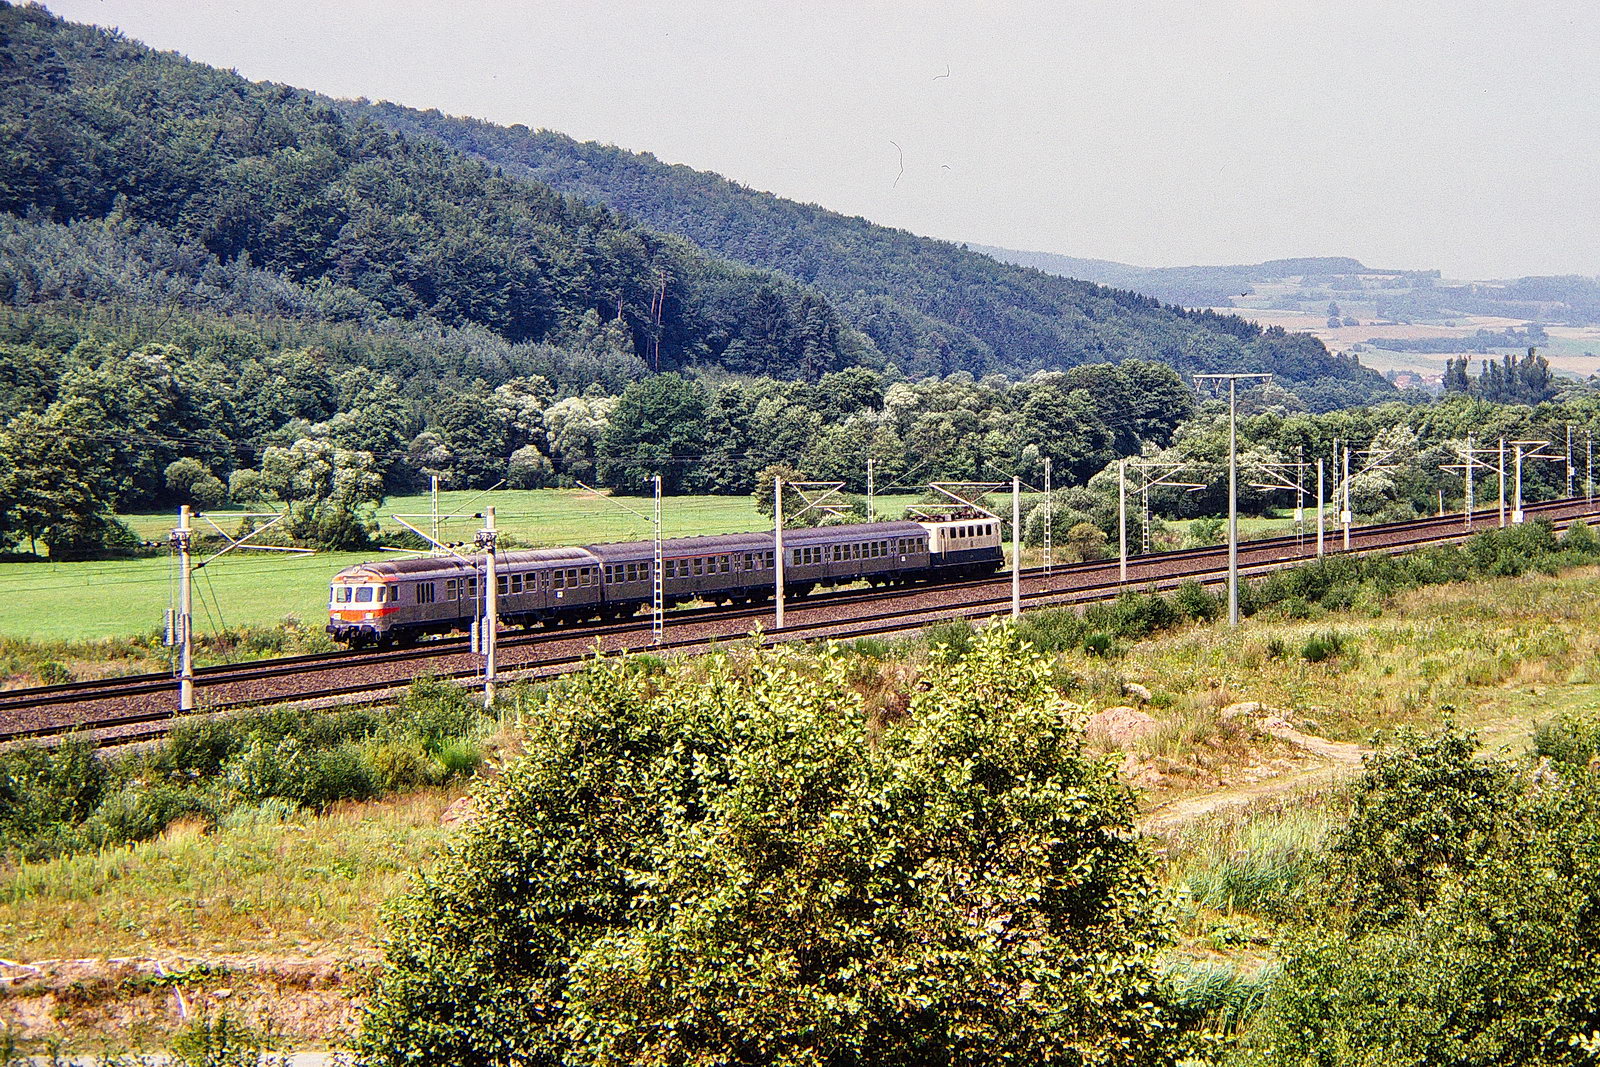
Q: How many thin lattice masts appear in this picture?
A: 10